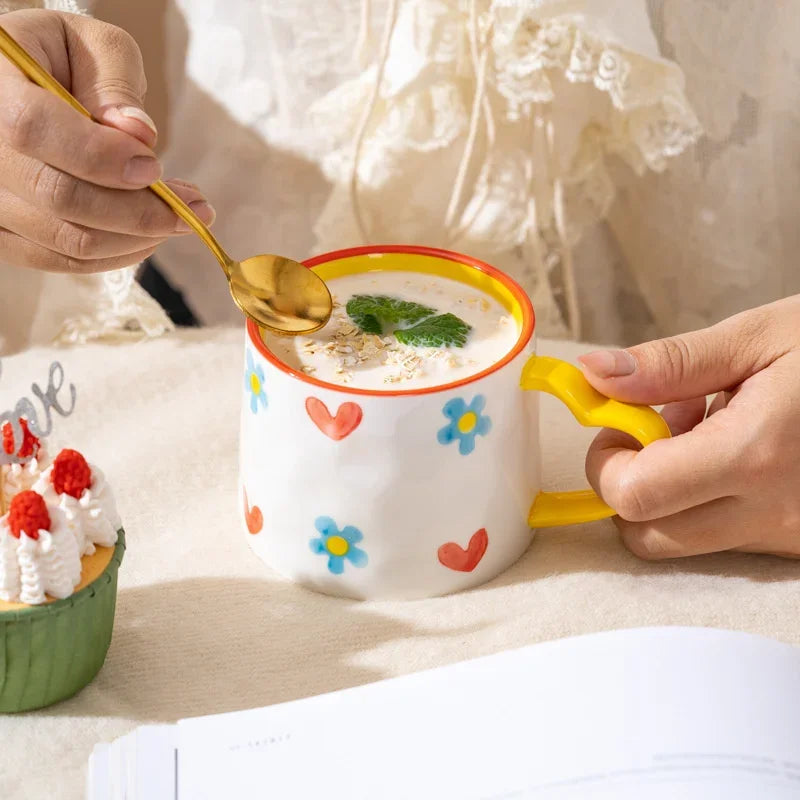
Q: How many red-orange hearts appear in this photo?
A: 3